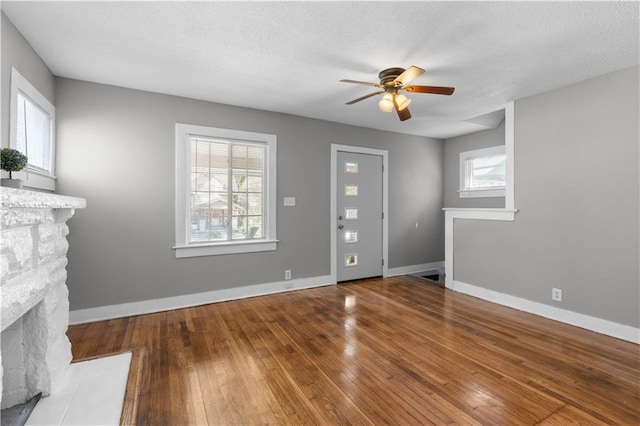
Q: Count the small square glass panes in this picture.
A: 5